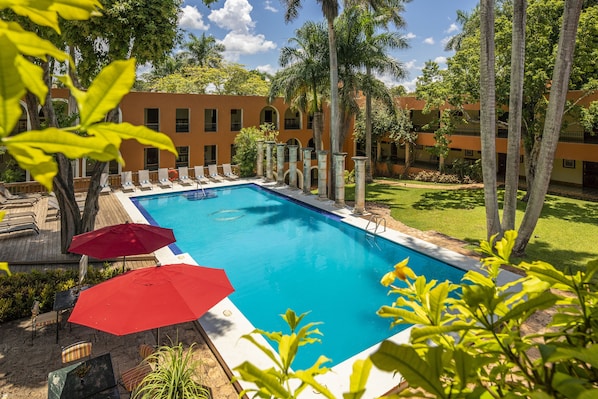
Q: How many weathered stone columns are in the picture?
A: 8